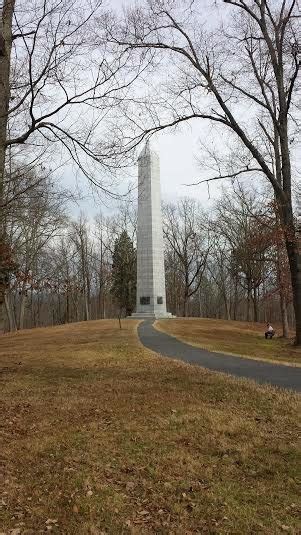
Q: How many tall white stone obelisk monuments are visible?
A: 1